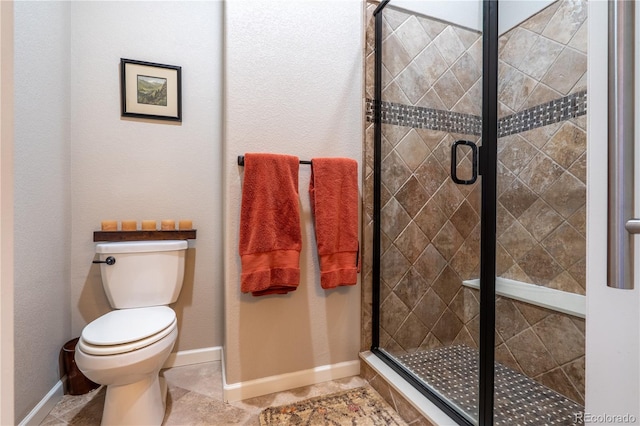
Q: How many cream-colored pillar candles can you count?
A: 5